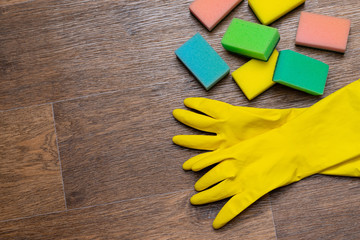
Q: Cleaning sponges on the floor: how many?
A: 7